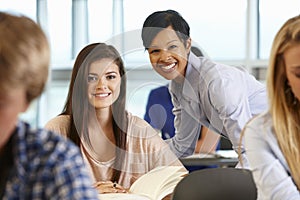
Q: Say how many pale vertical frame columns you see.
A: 4